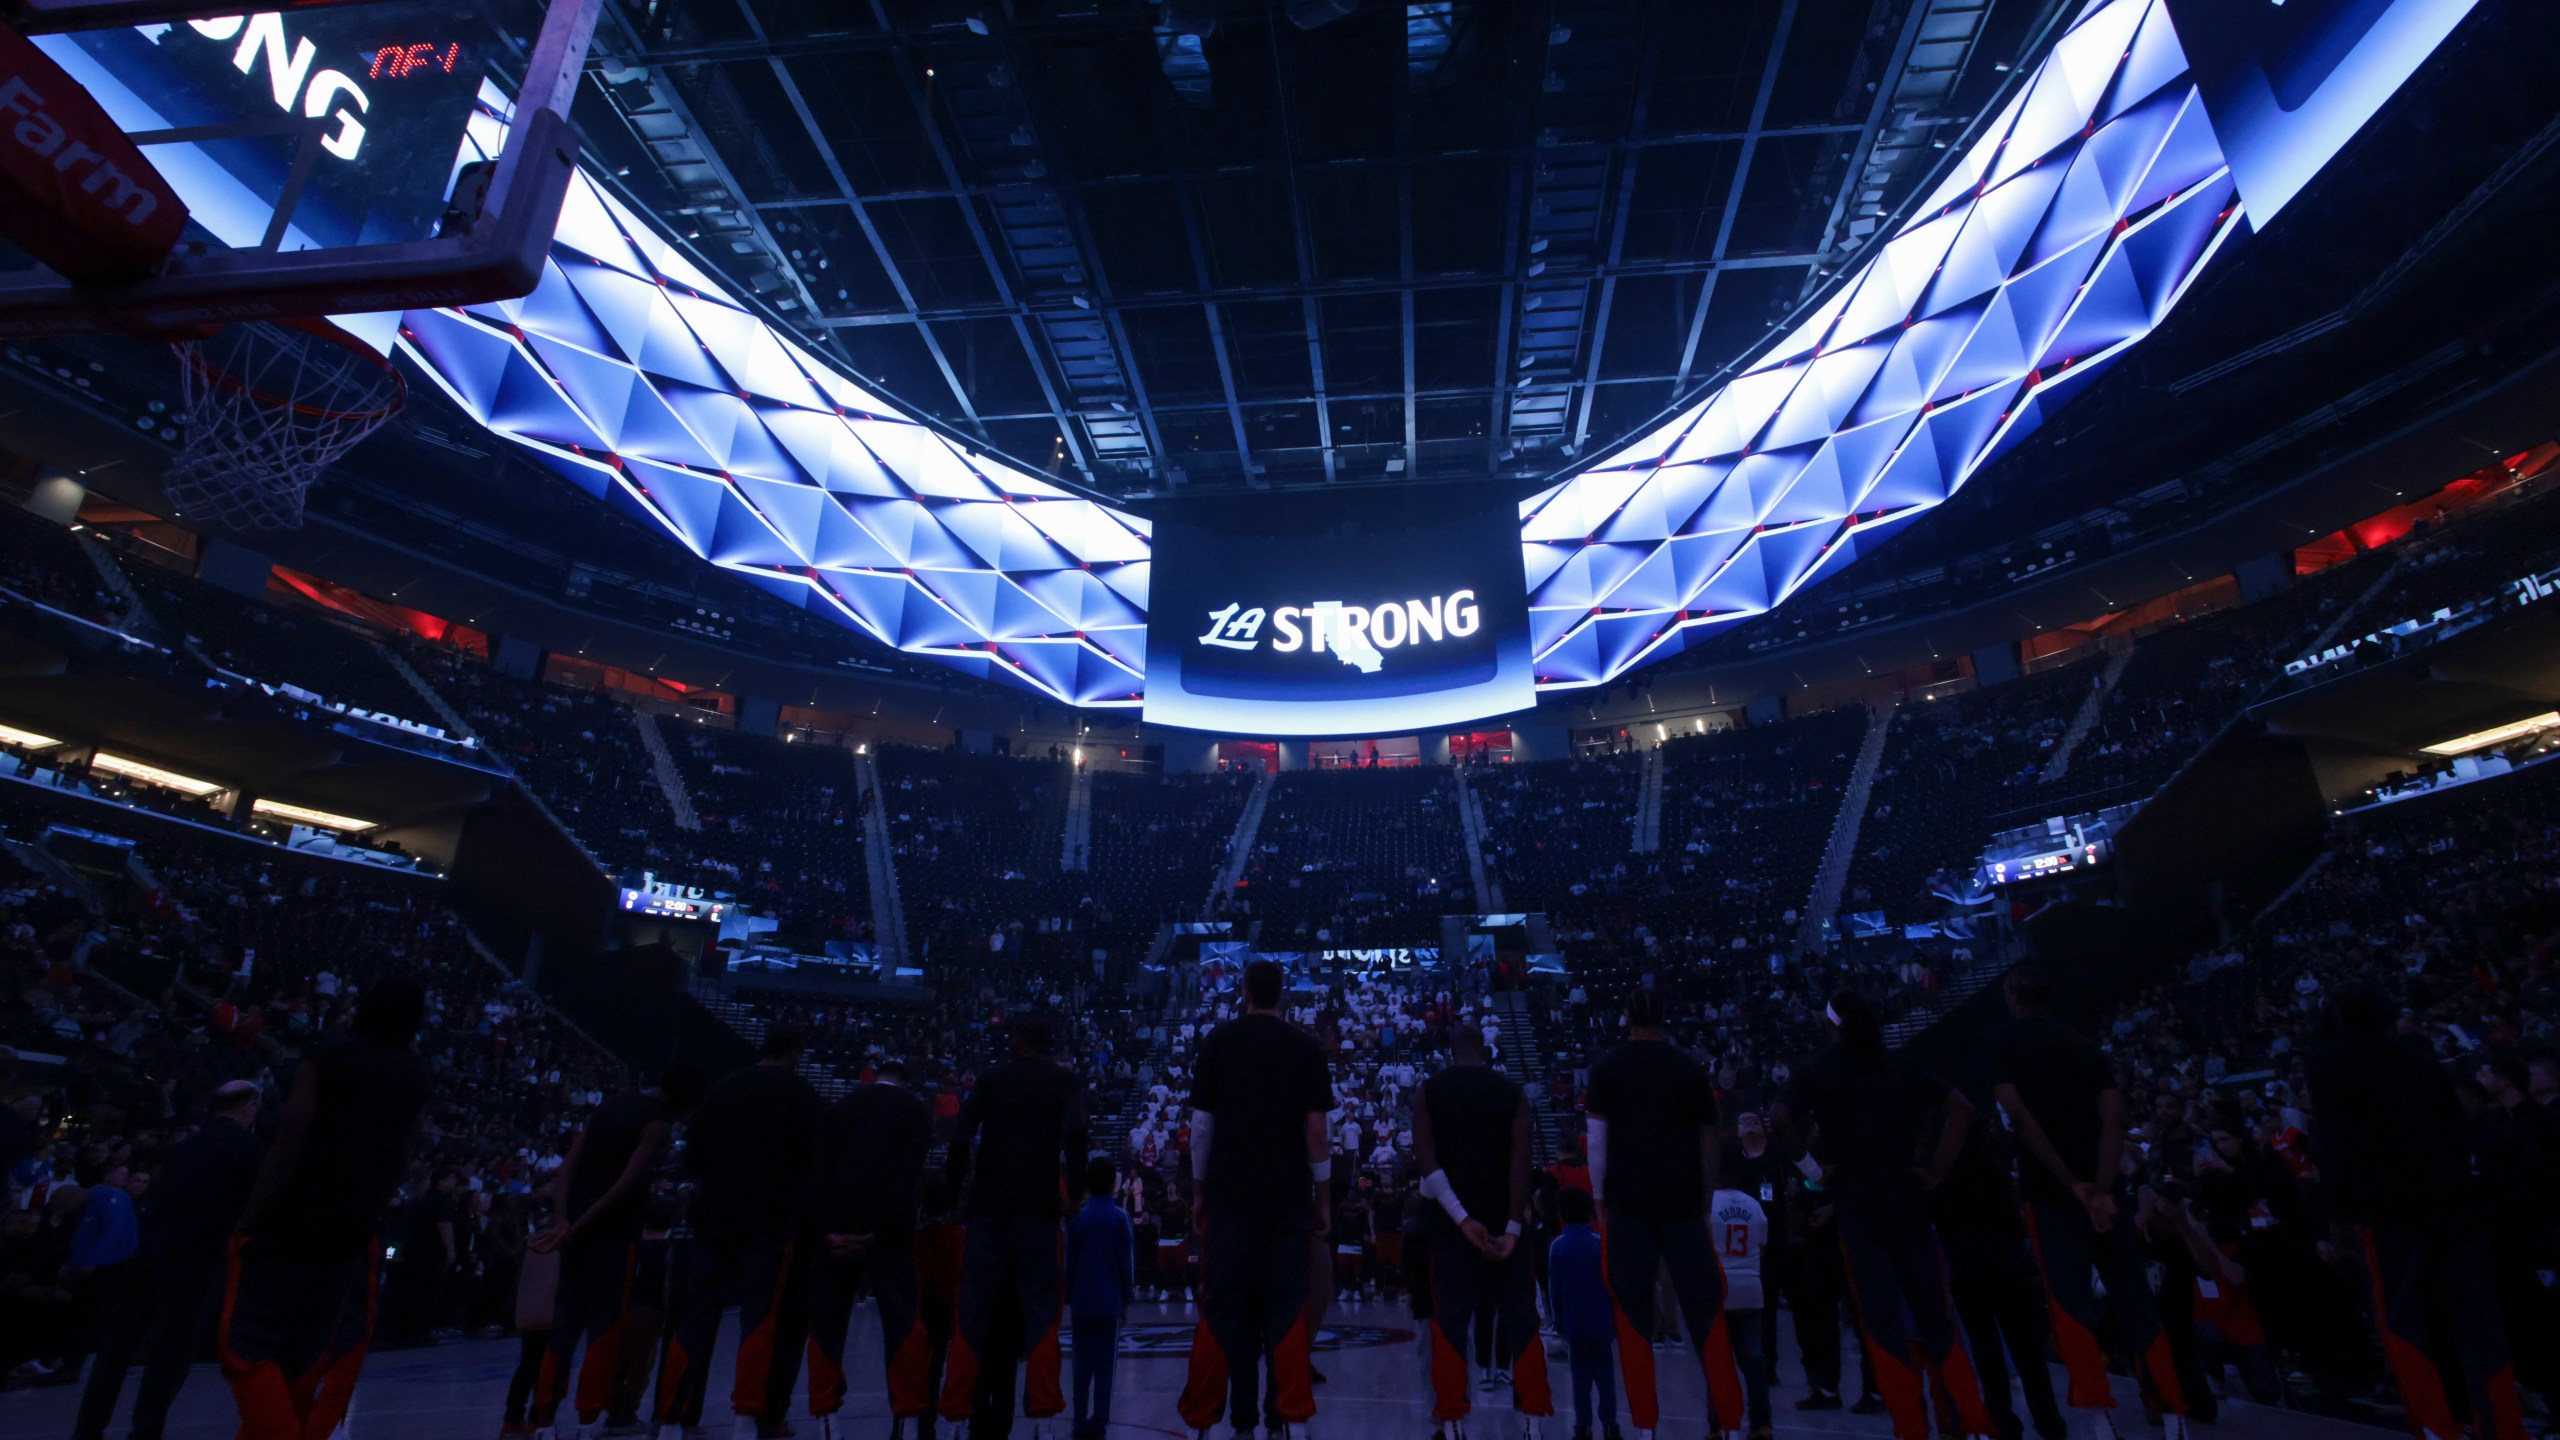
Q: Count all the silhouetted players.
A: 11